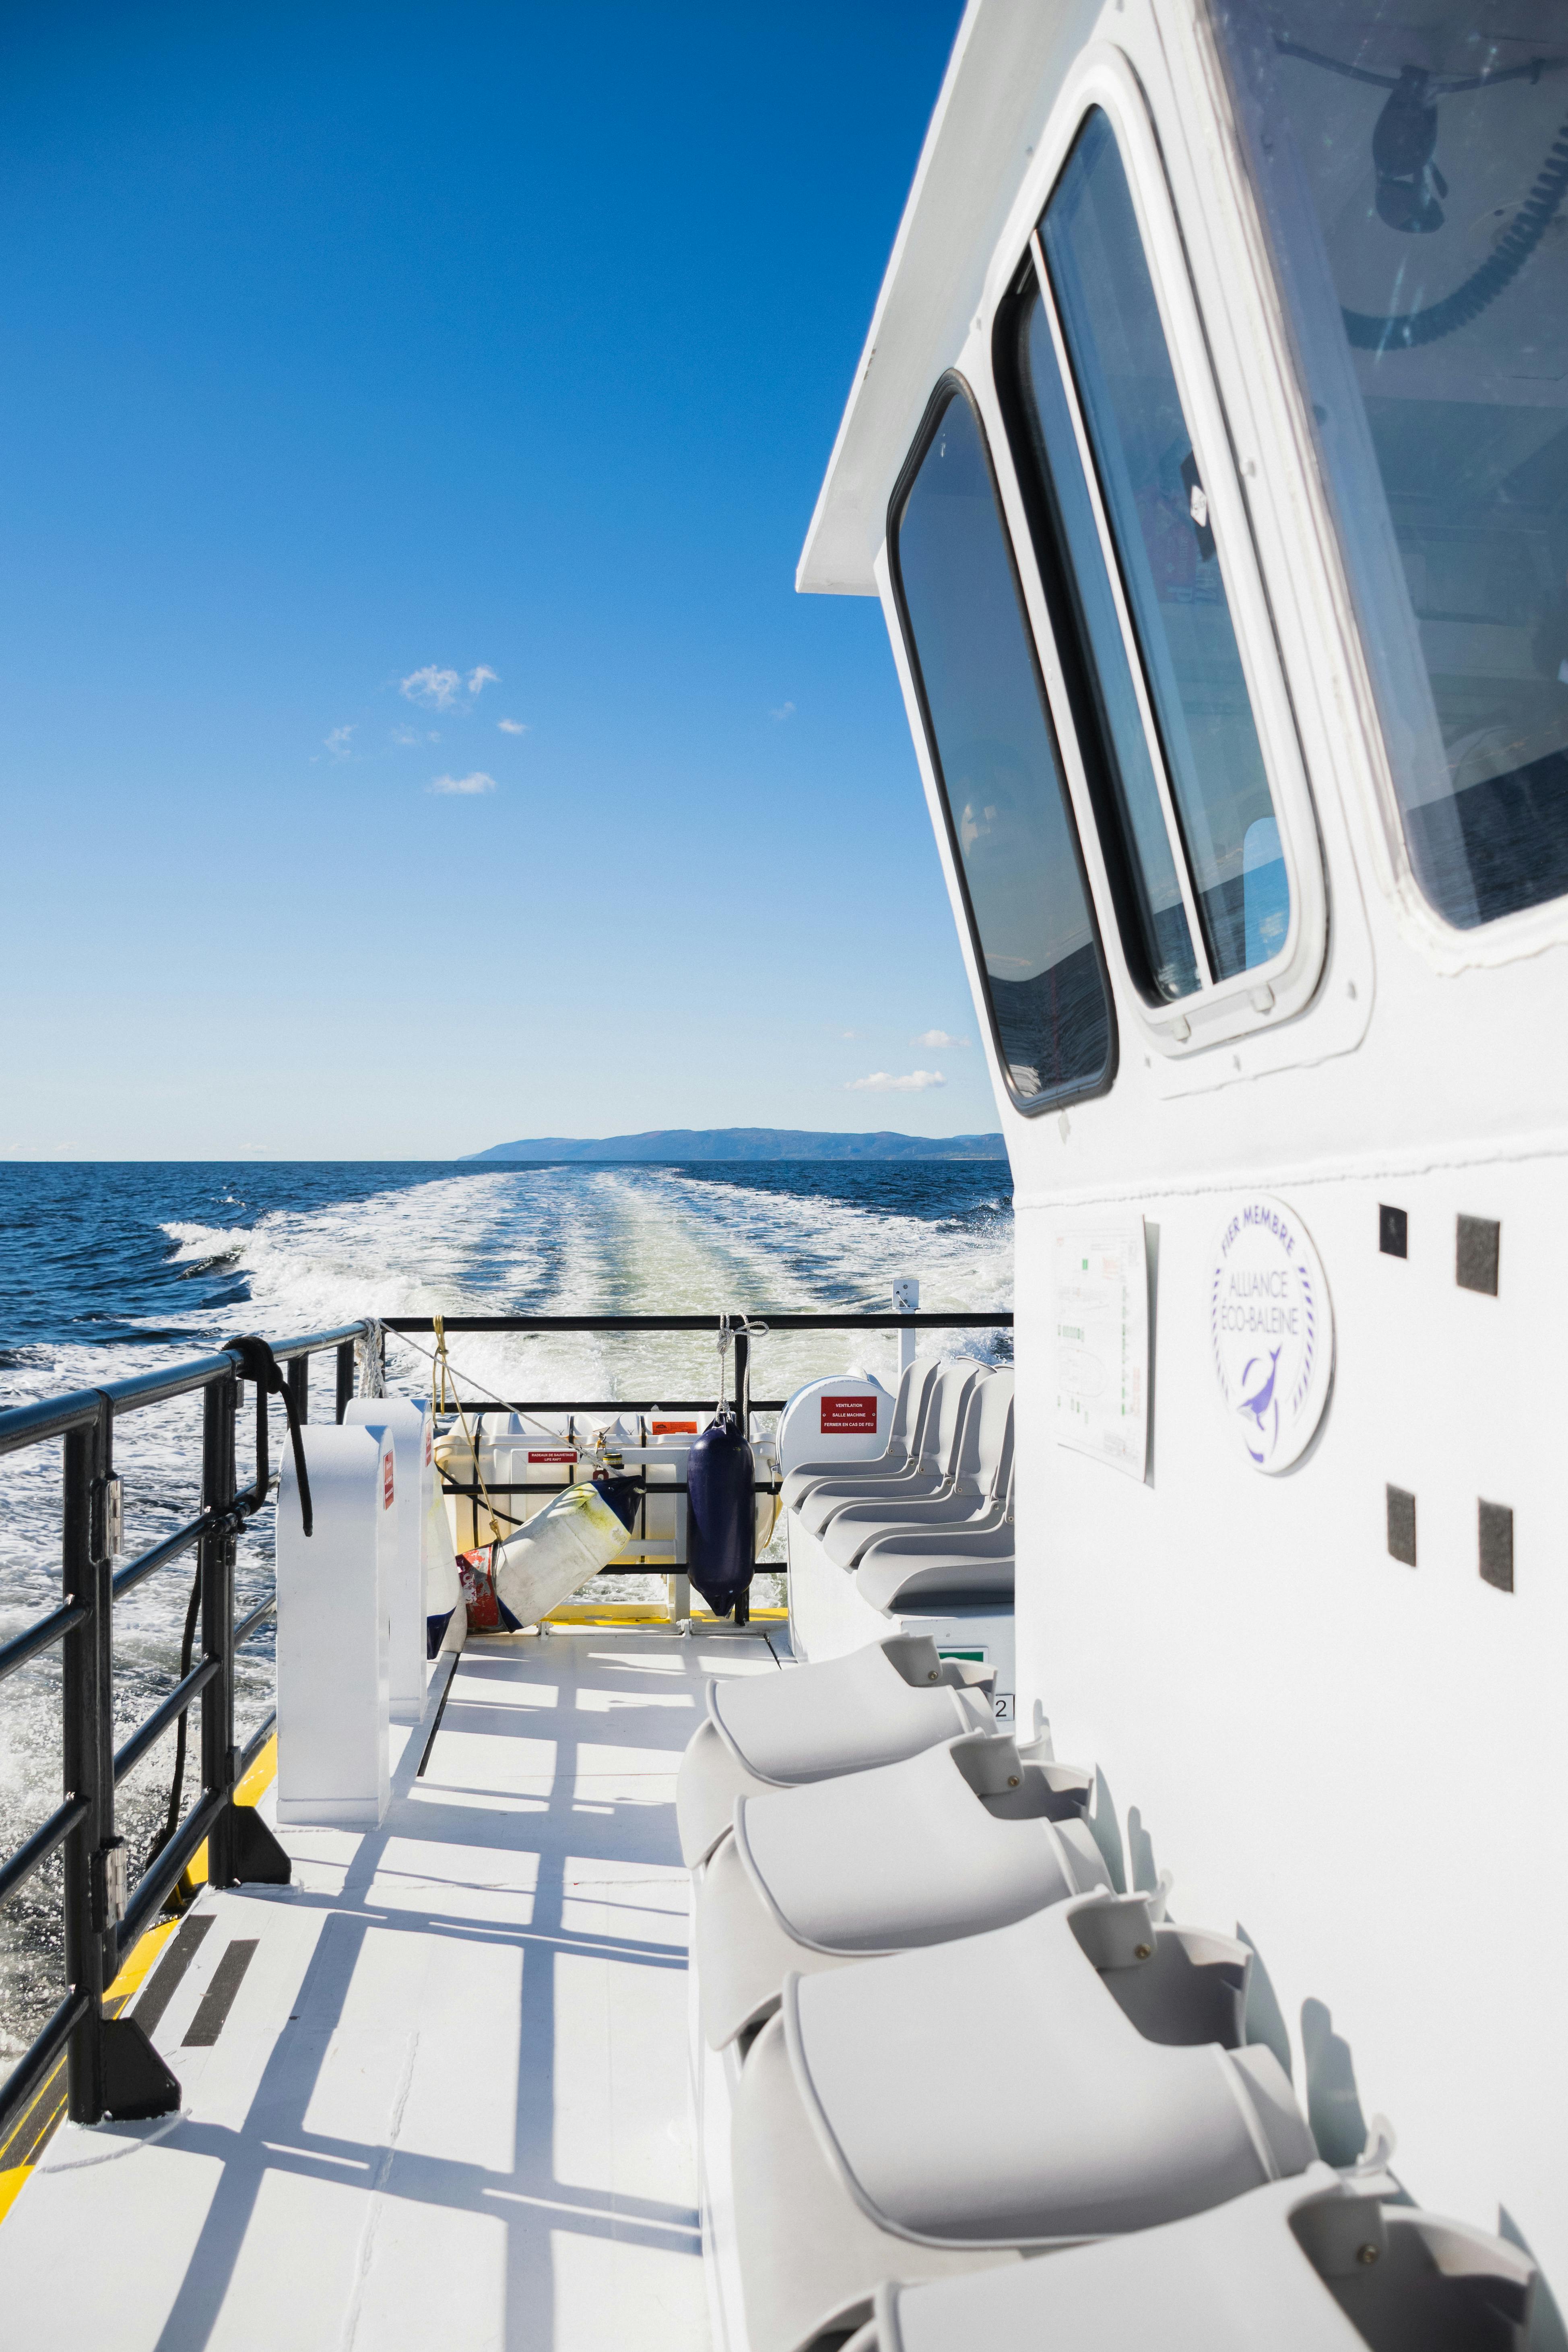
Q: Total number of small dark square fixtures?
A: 4